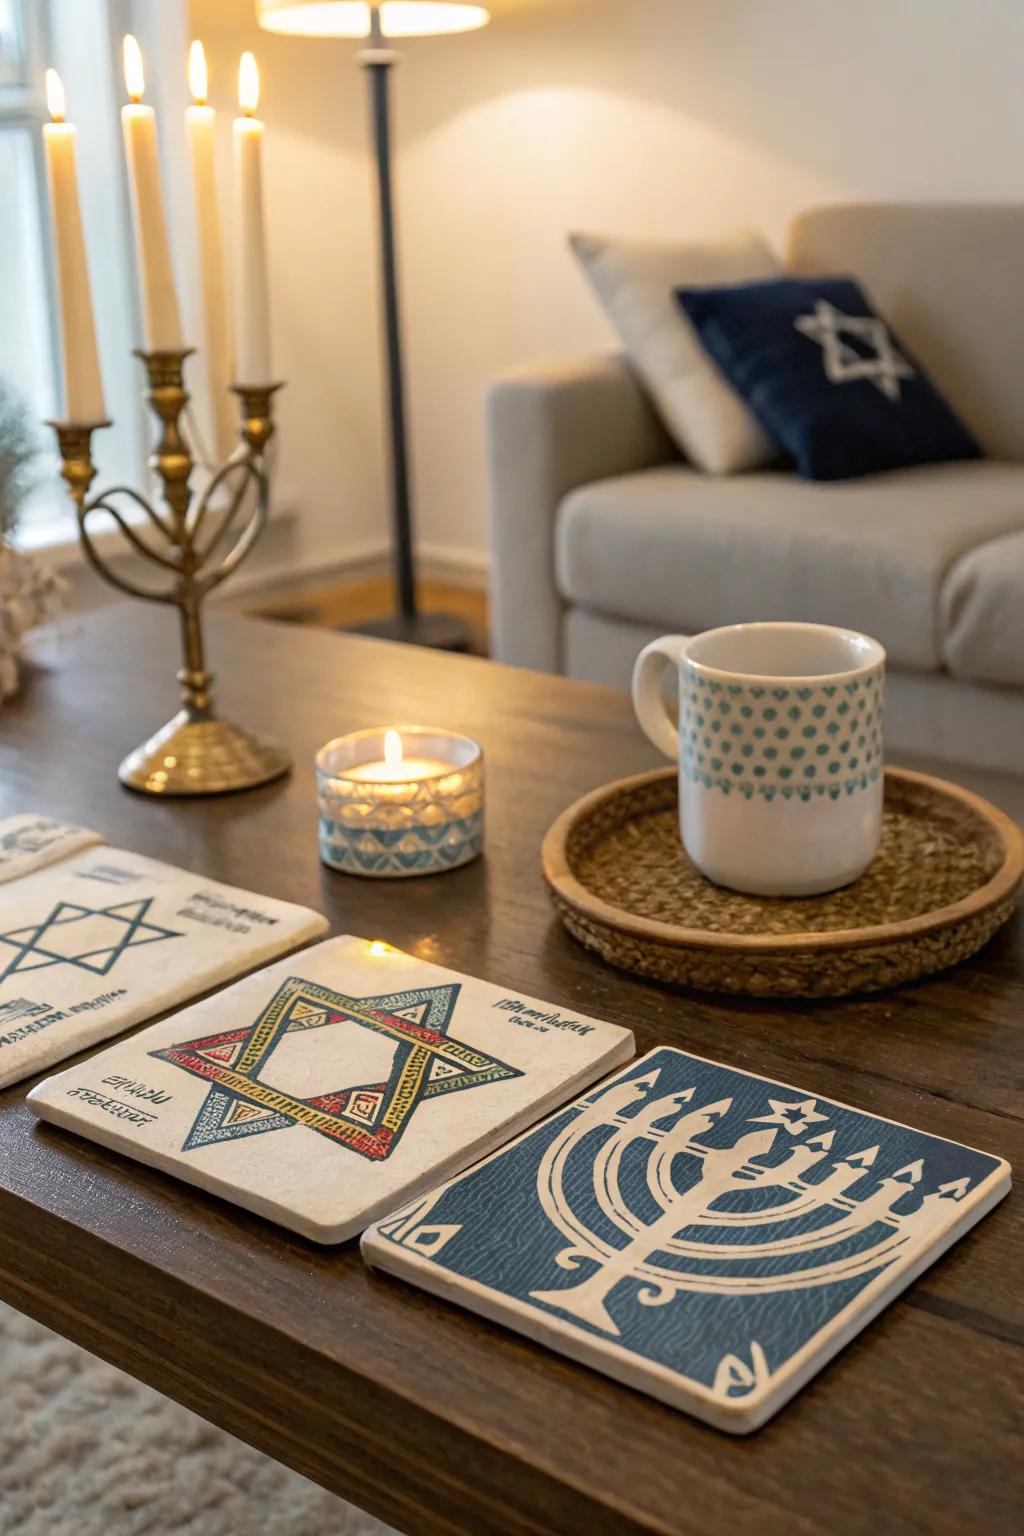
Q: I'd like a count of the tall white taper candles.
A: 4